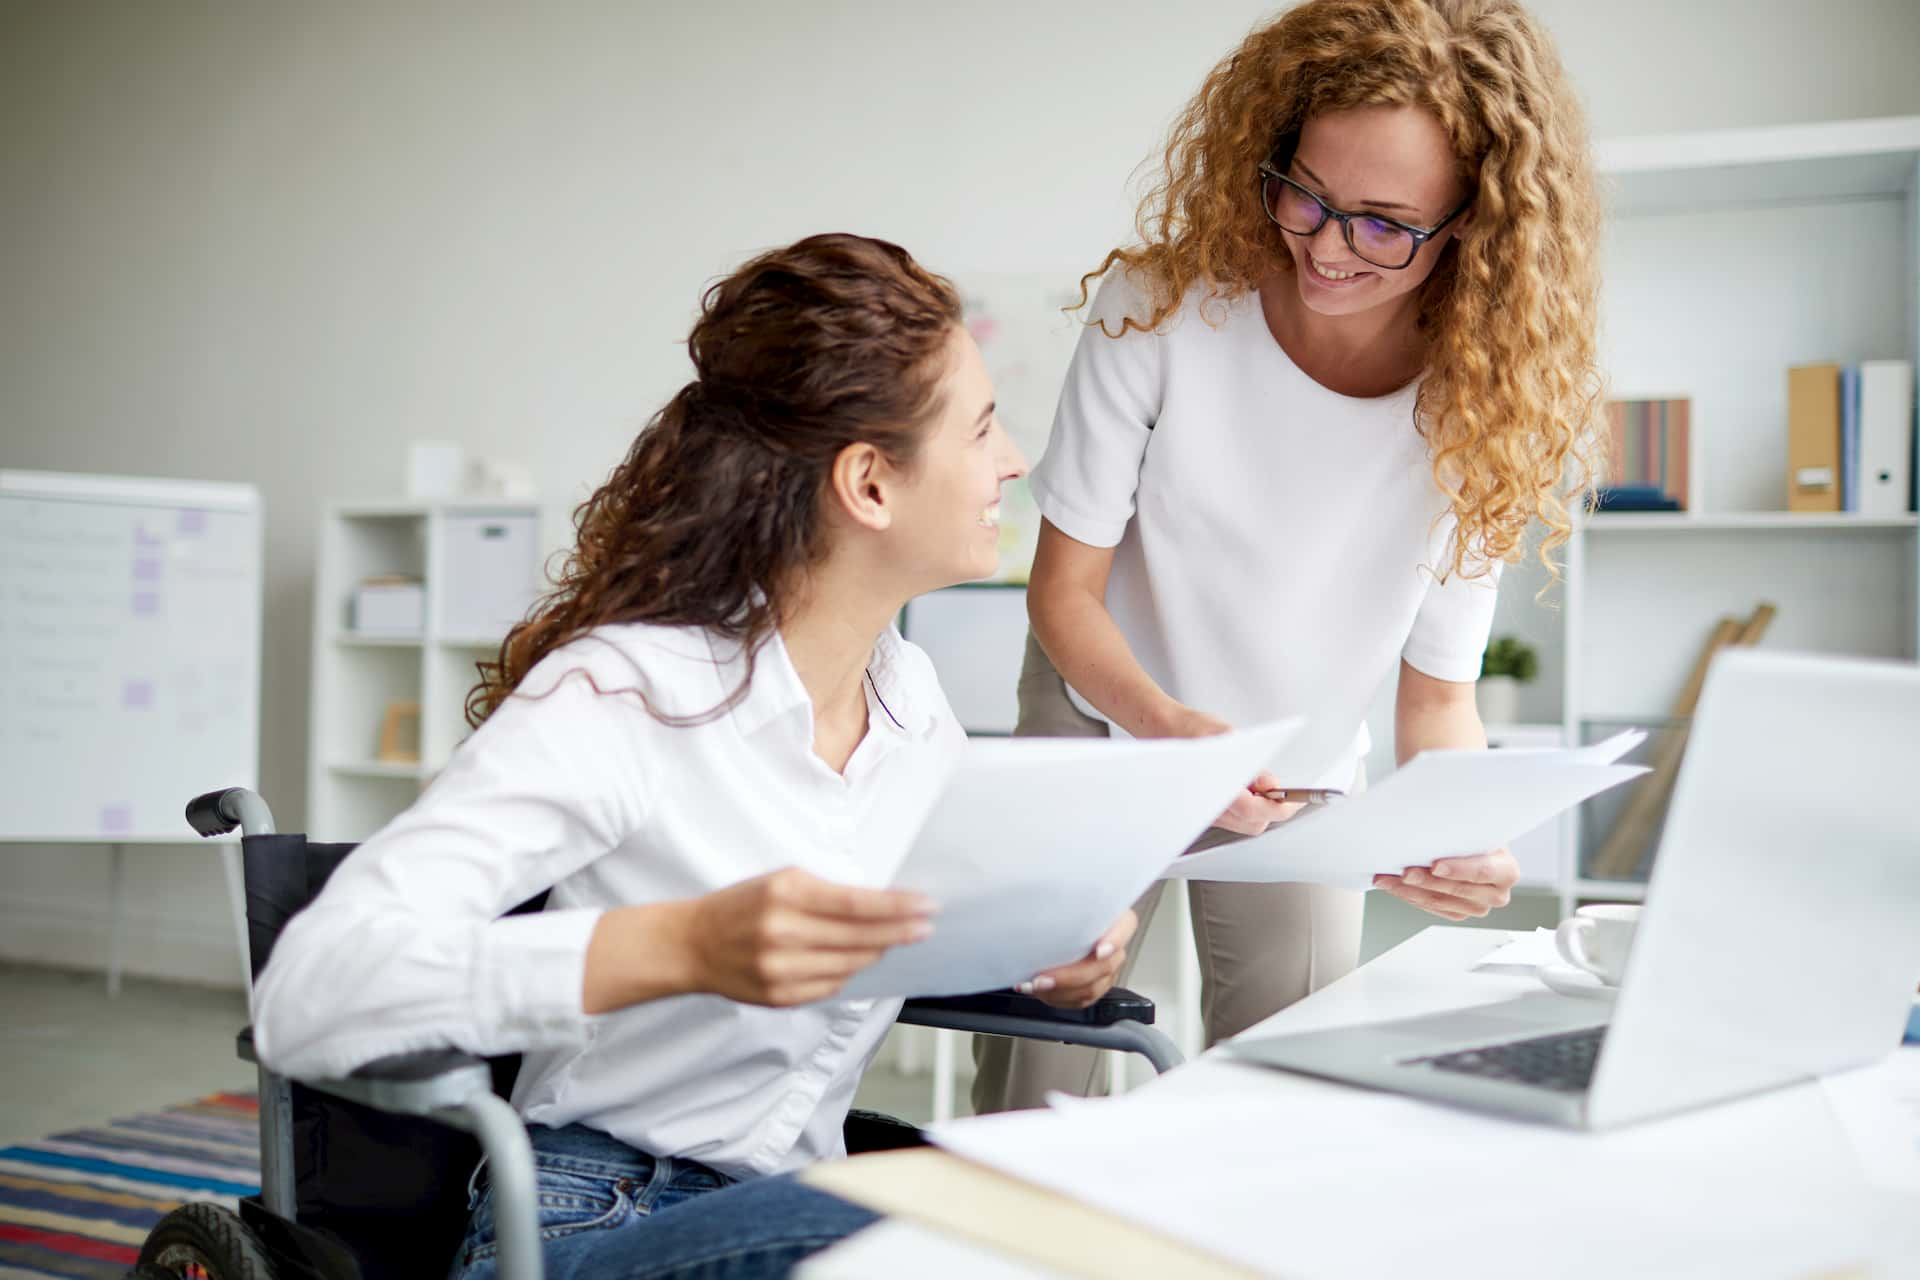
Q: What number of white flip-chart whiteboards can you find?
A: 1